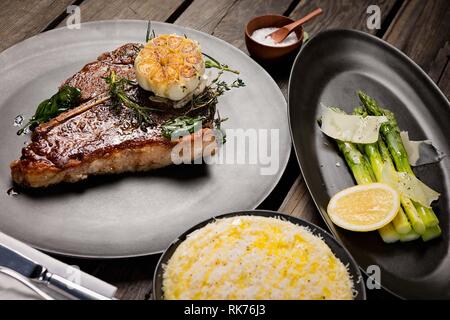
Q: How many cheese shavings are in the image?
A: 3